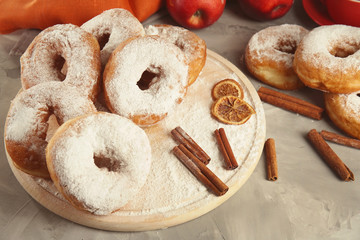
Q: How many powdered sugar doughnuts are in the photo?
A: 9